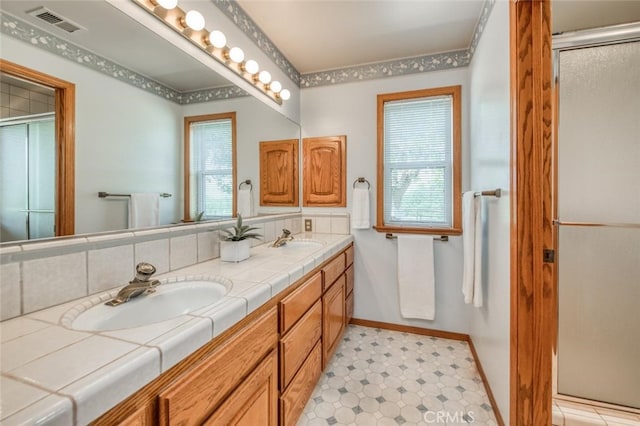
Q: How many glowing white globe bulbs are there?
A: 8